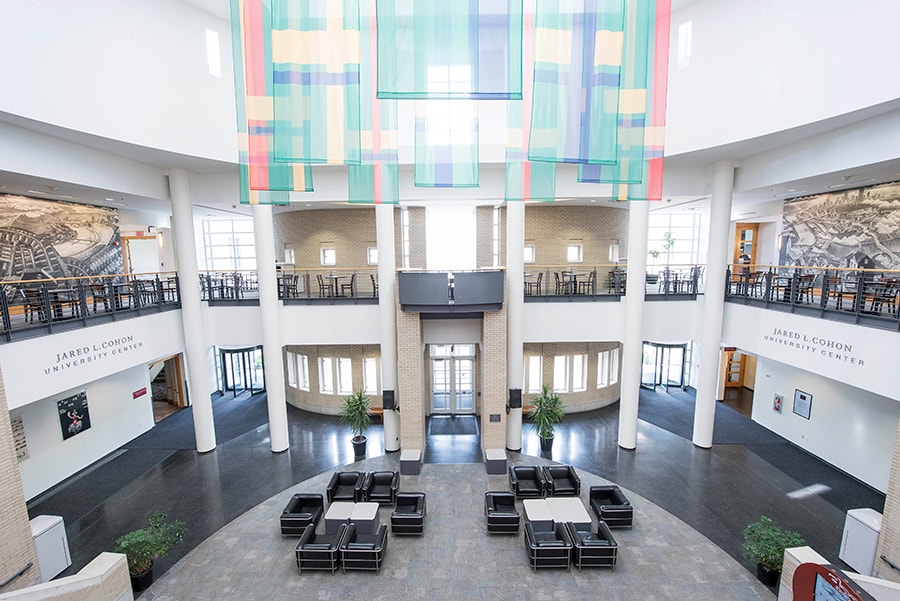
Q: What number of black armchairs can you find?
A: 12